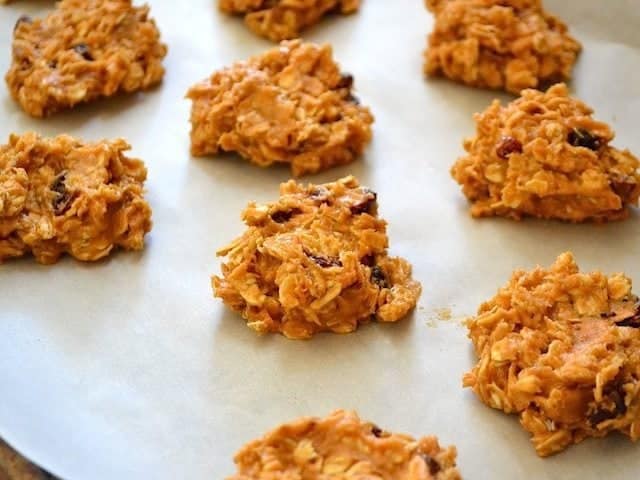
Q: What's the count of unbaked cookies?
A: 9